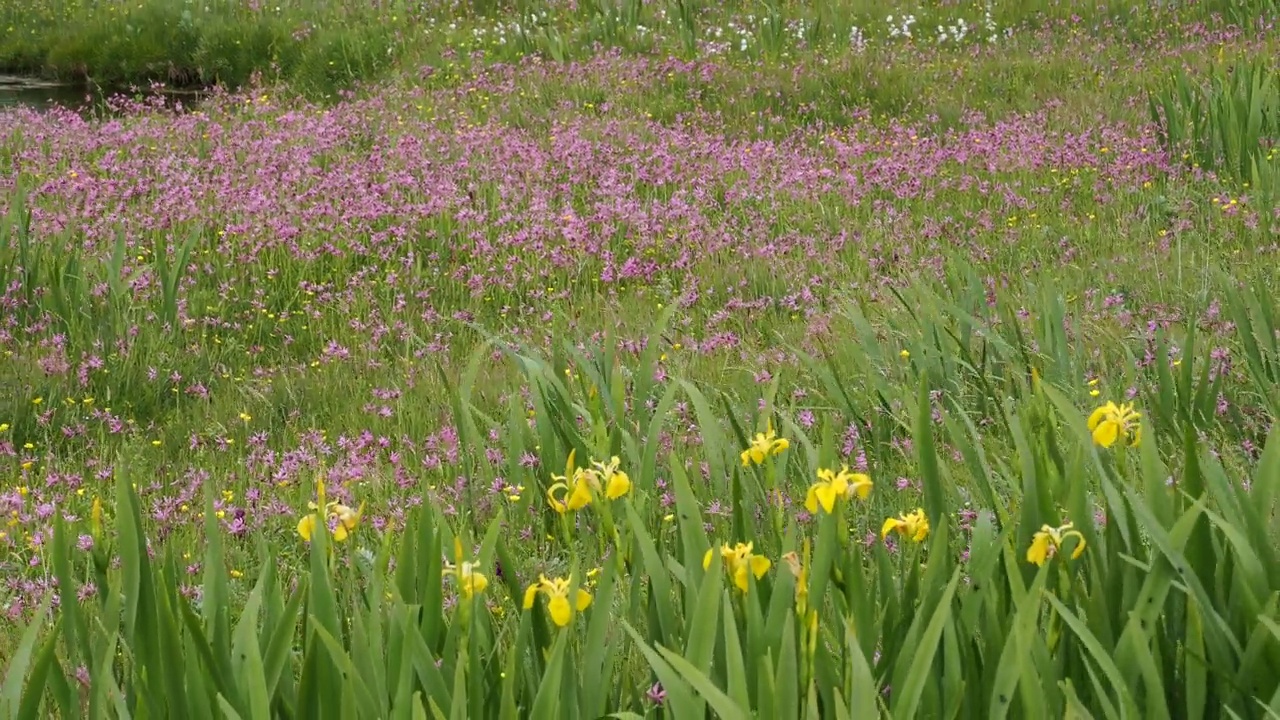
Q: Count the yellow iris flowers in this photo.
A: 11